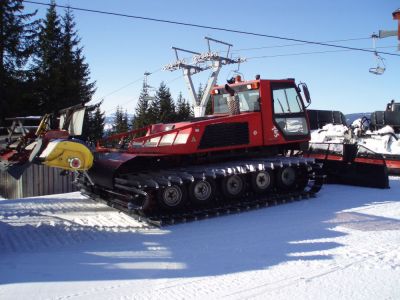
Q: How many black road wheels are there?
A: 5